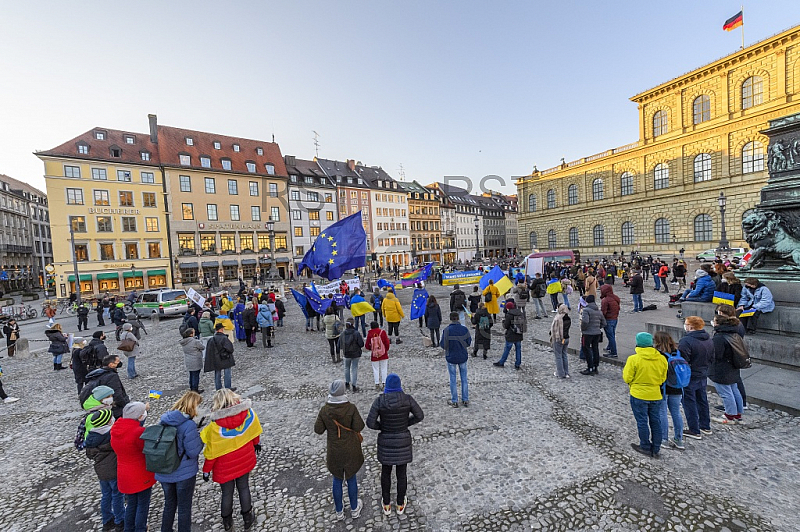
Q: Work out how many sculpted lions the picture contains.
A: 1